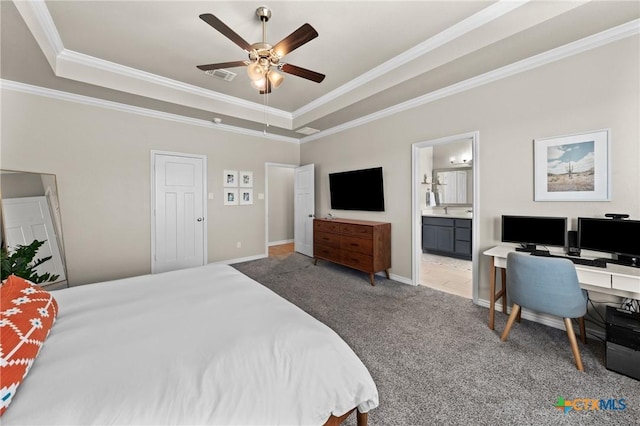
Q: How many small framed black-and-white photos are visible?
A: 4